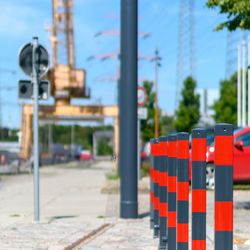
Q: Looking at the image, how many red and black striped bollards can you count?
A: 7